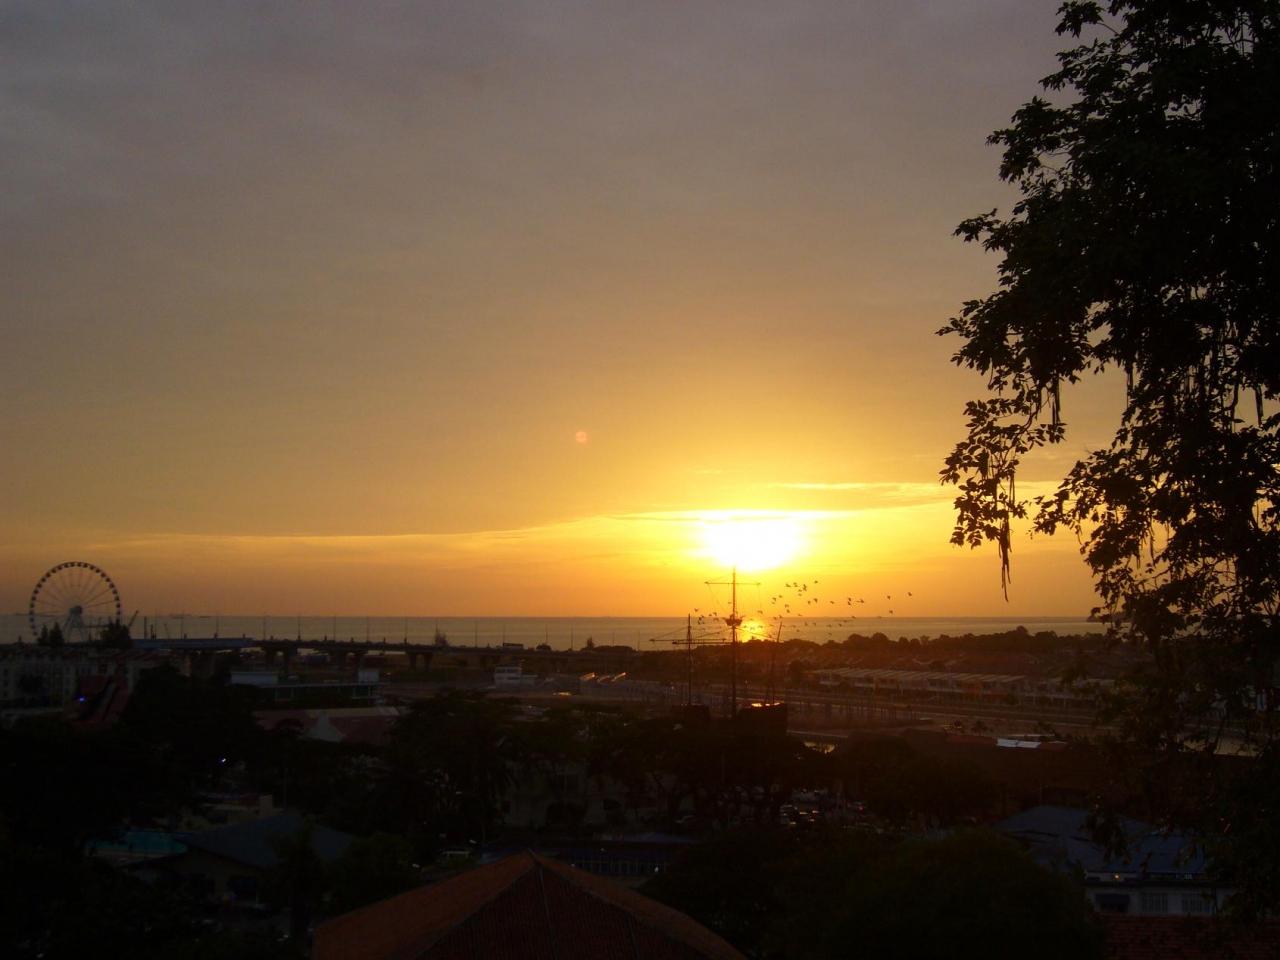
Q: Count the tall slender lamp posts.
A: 15